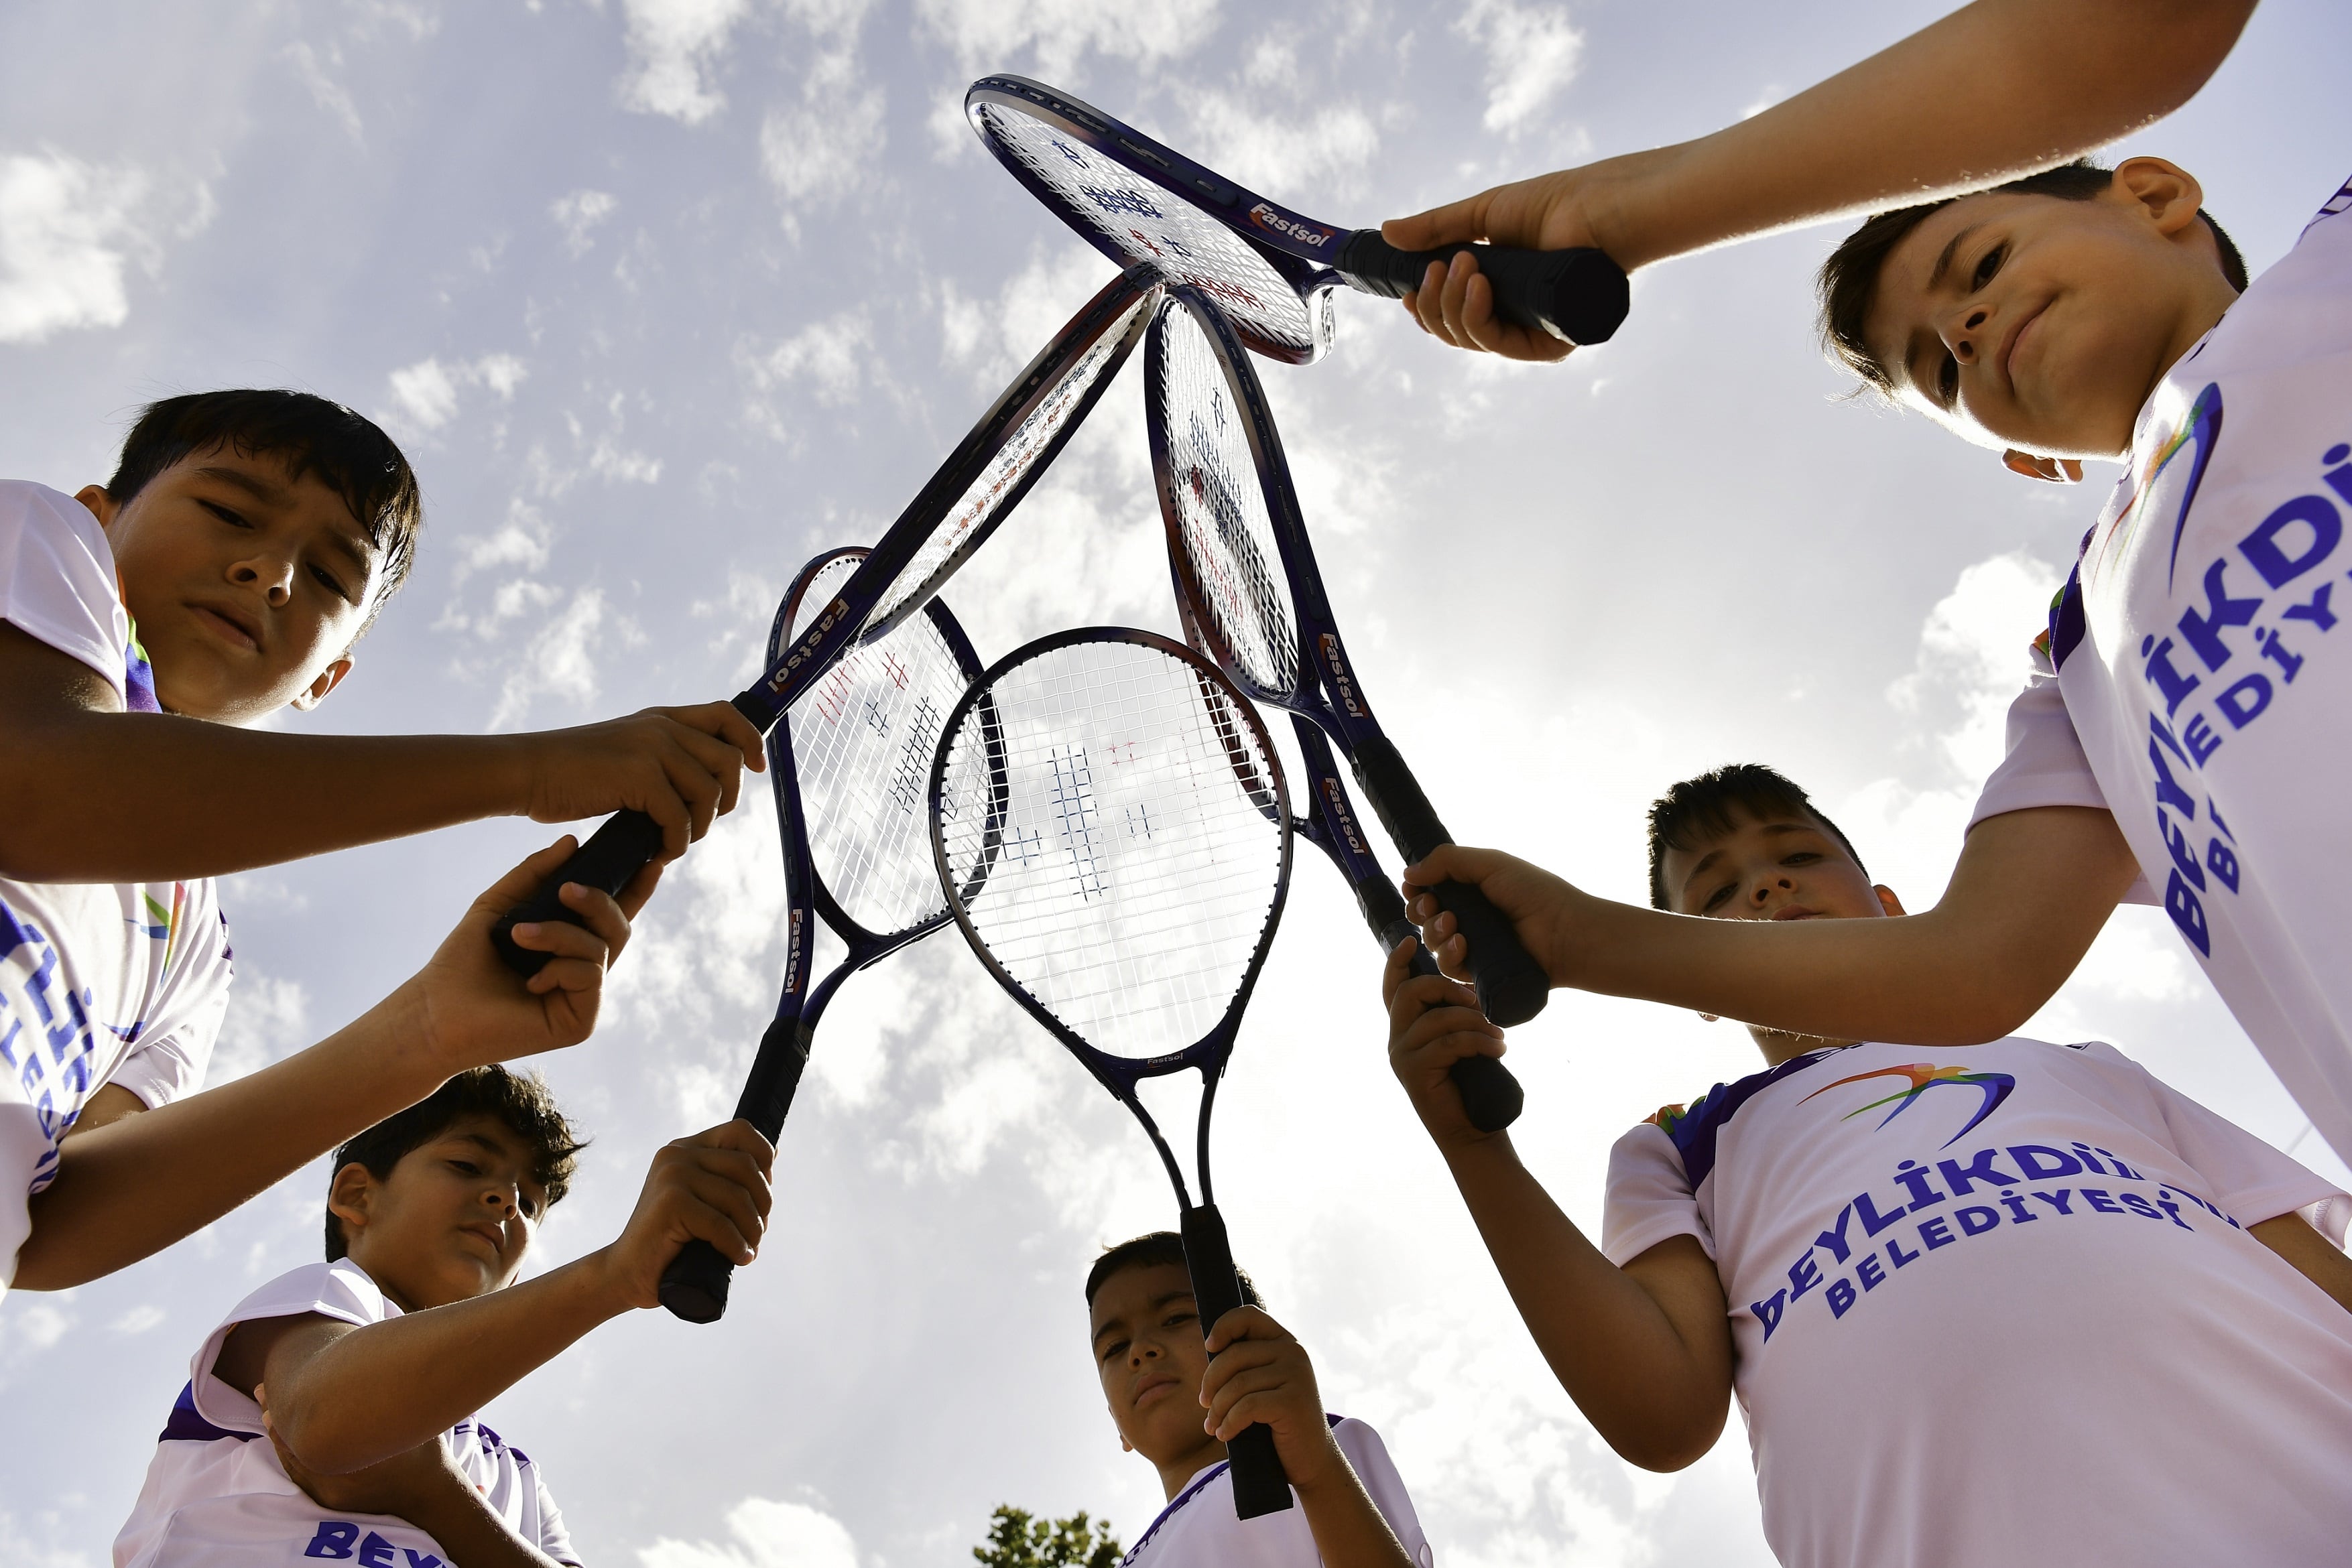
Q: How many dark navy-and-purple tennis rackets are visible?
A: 6